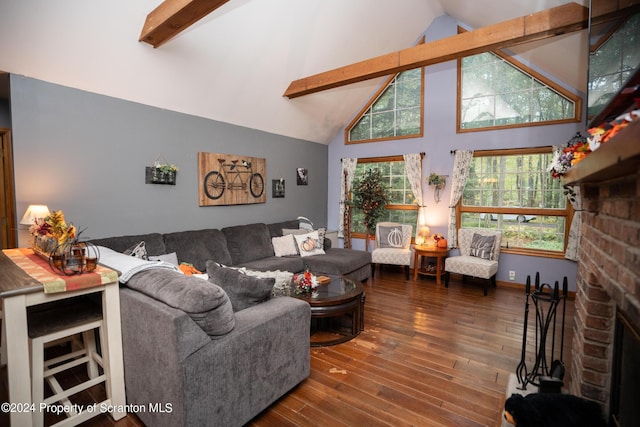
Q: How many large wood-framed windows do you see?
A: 4